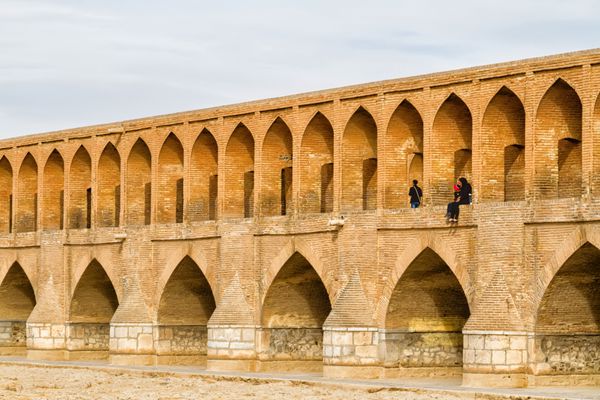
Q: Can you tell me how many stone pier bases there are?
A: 5